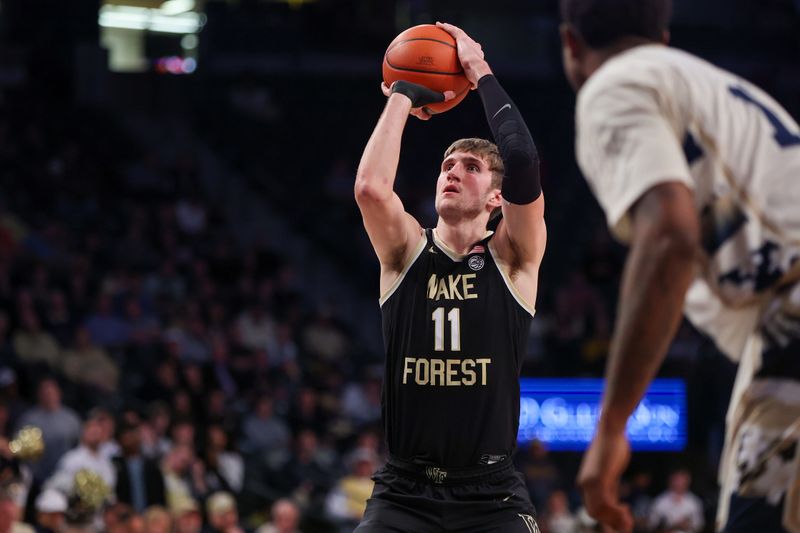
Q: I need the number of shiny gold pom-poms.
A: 2